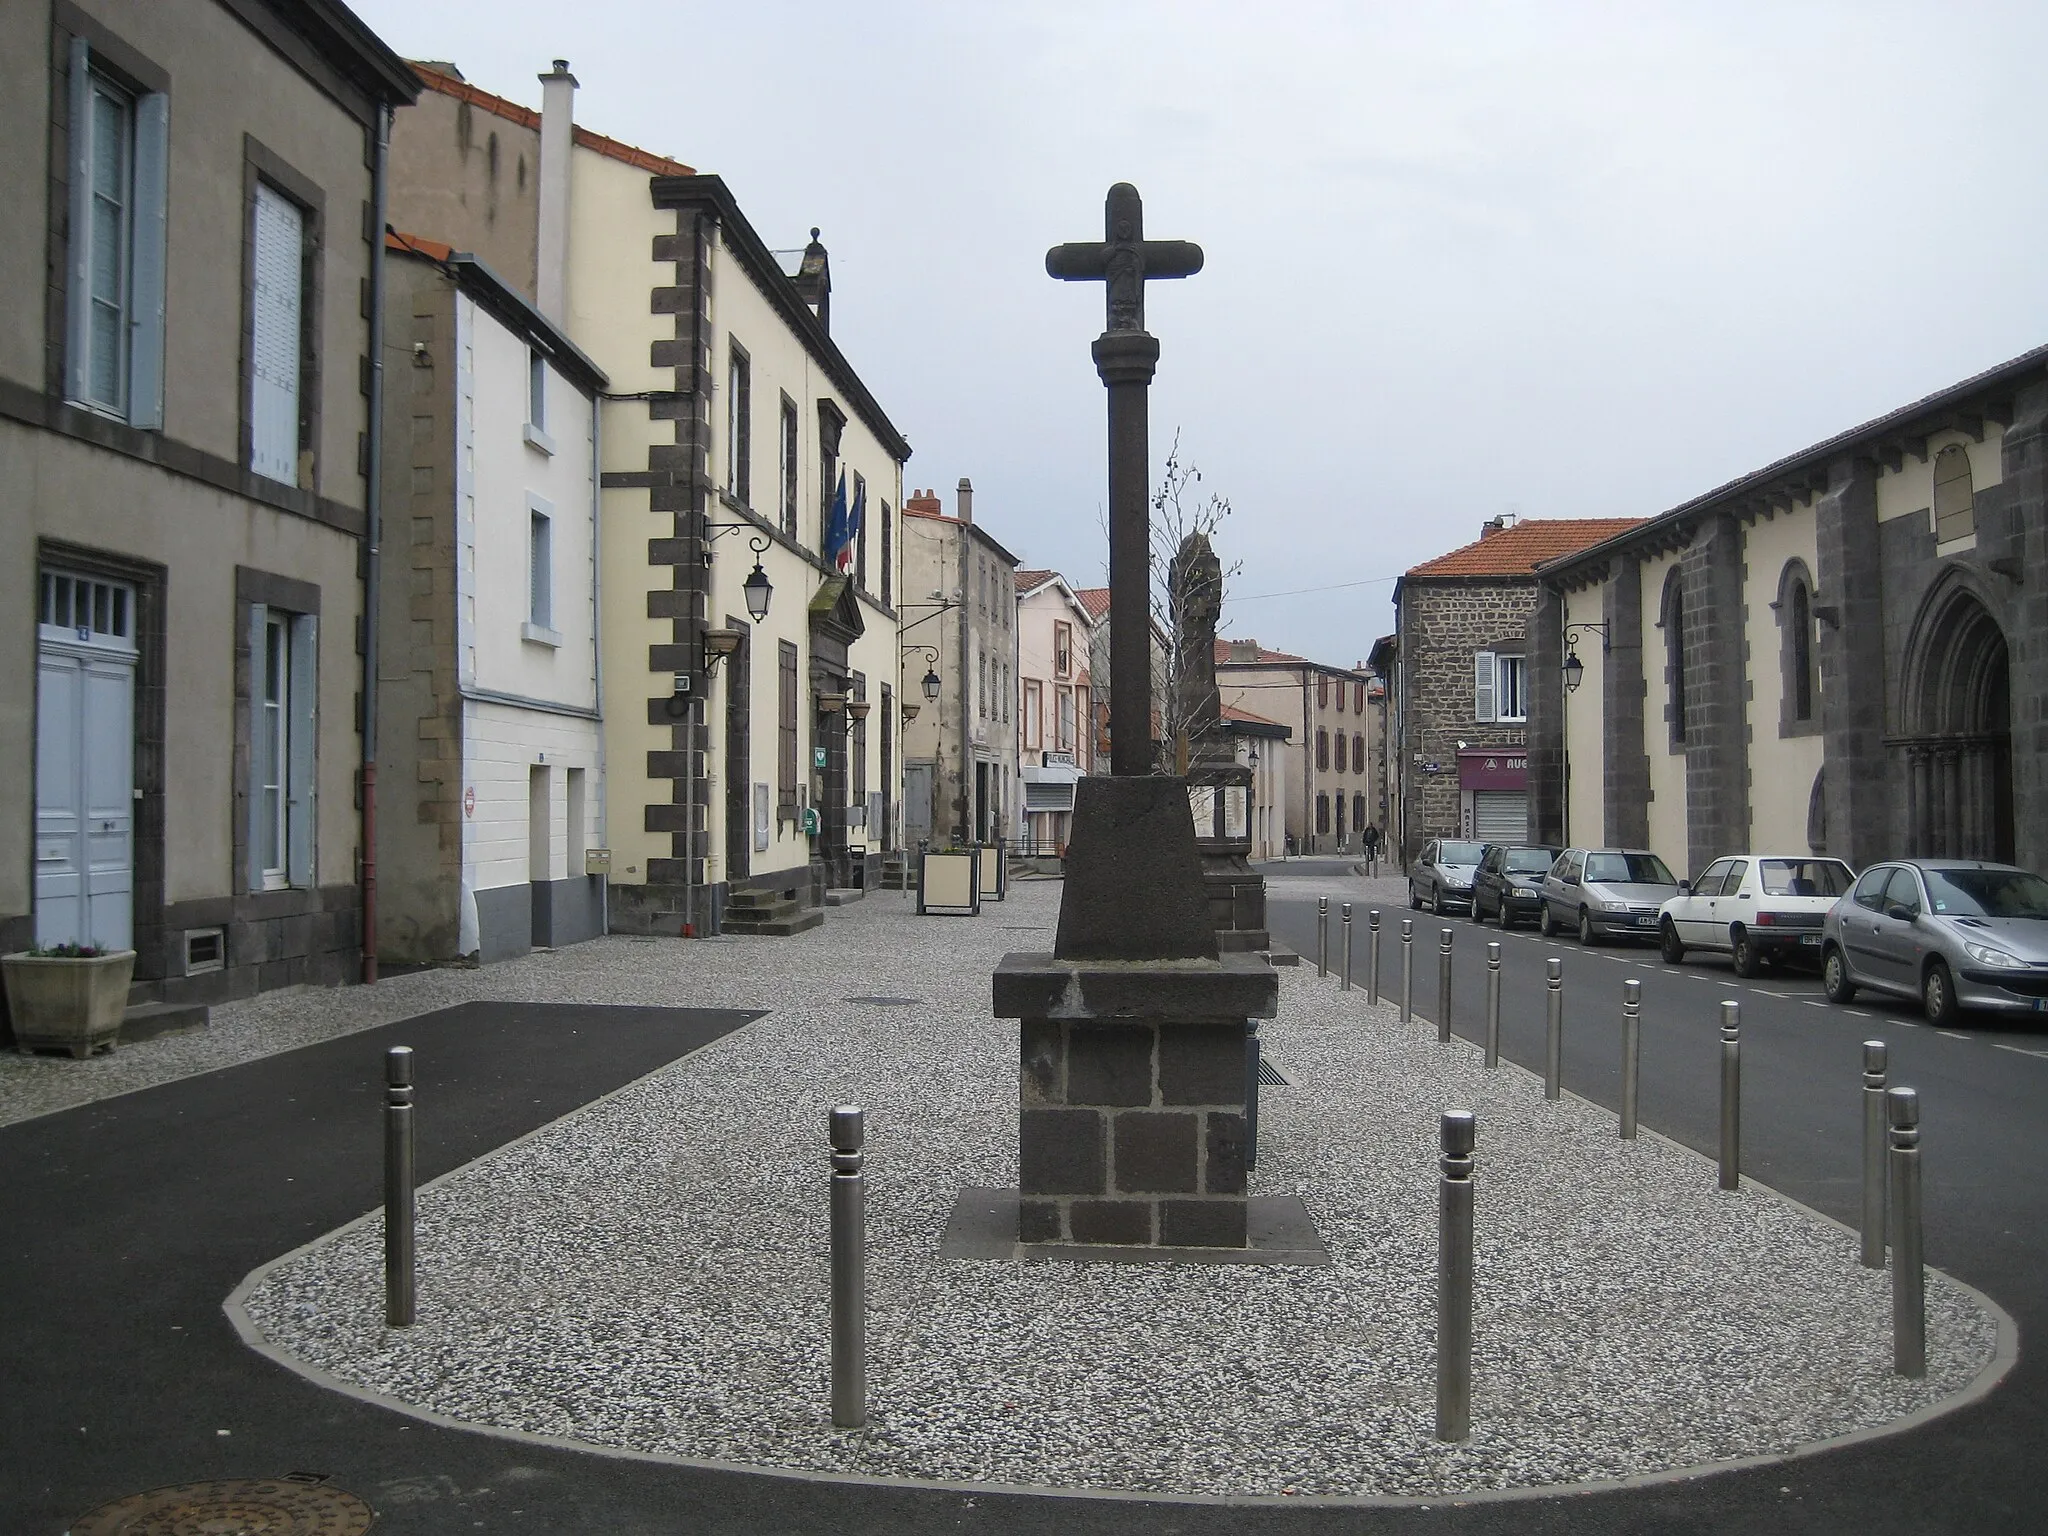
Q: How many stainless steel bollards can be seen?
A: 14